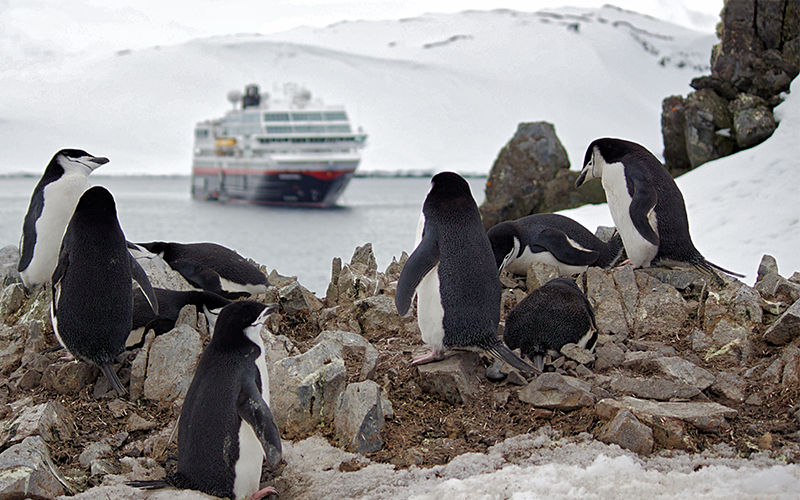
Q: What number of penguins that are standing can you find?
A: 5